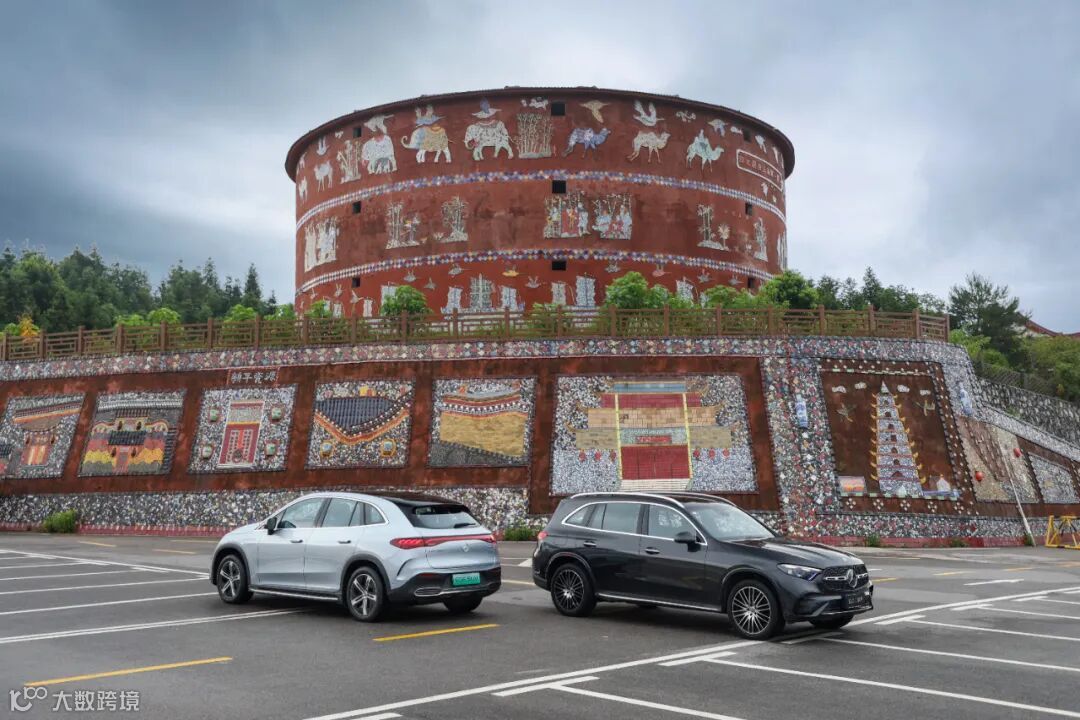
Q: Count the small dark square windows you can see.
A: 9